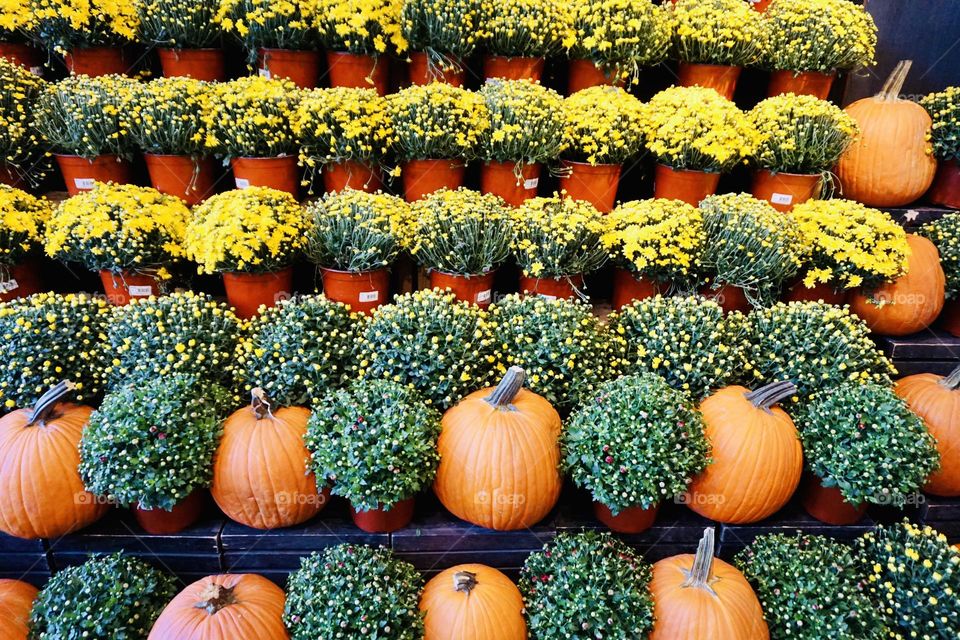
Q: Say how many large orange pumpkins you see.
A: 11